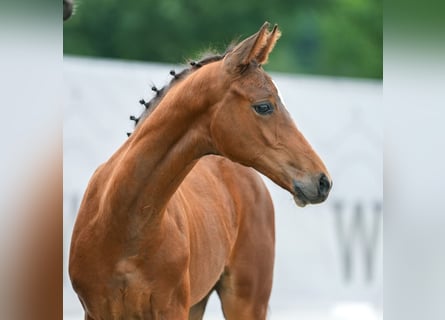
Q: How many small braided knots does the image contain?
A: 6